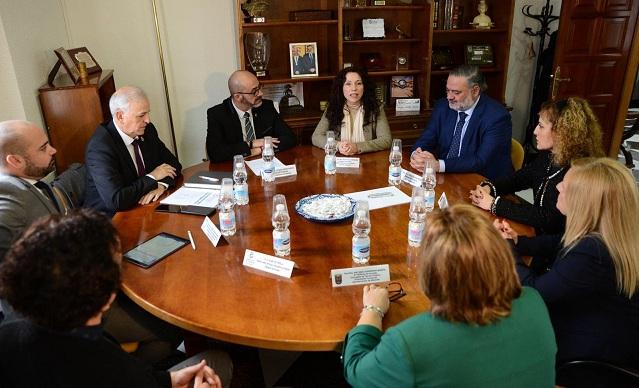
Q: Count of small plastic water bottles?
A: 9